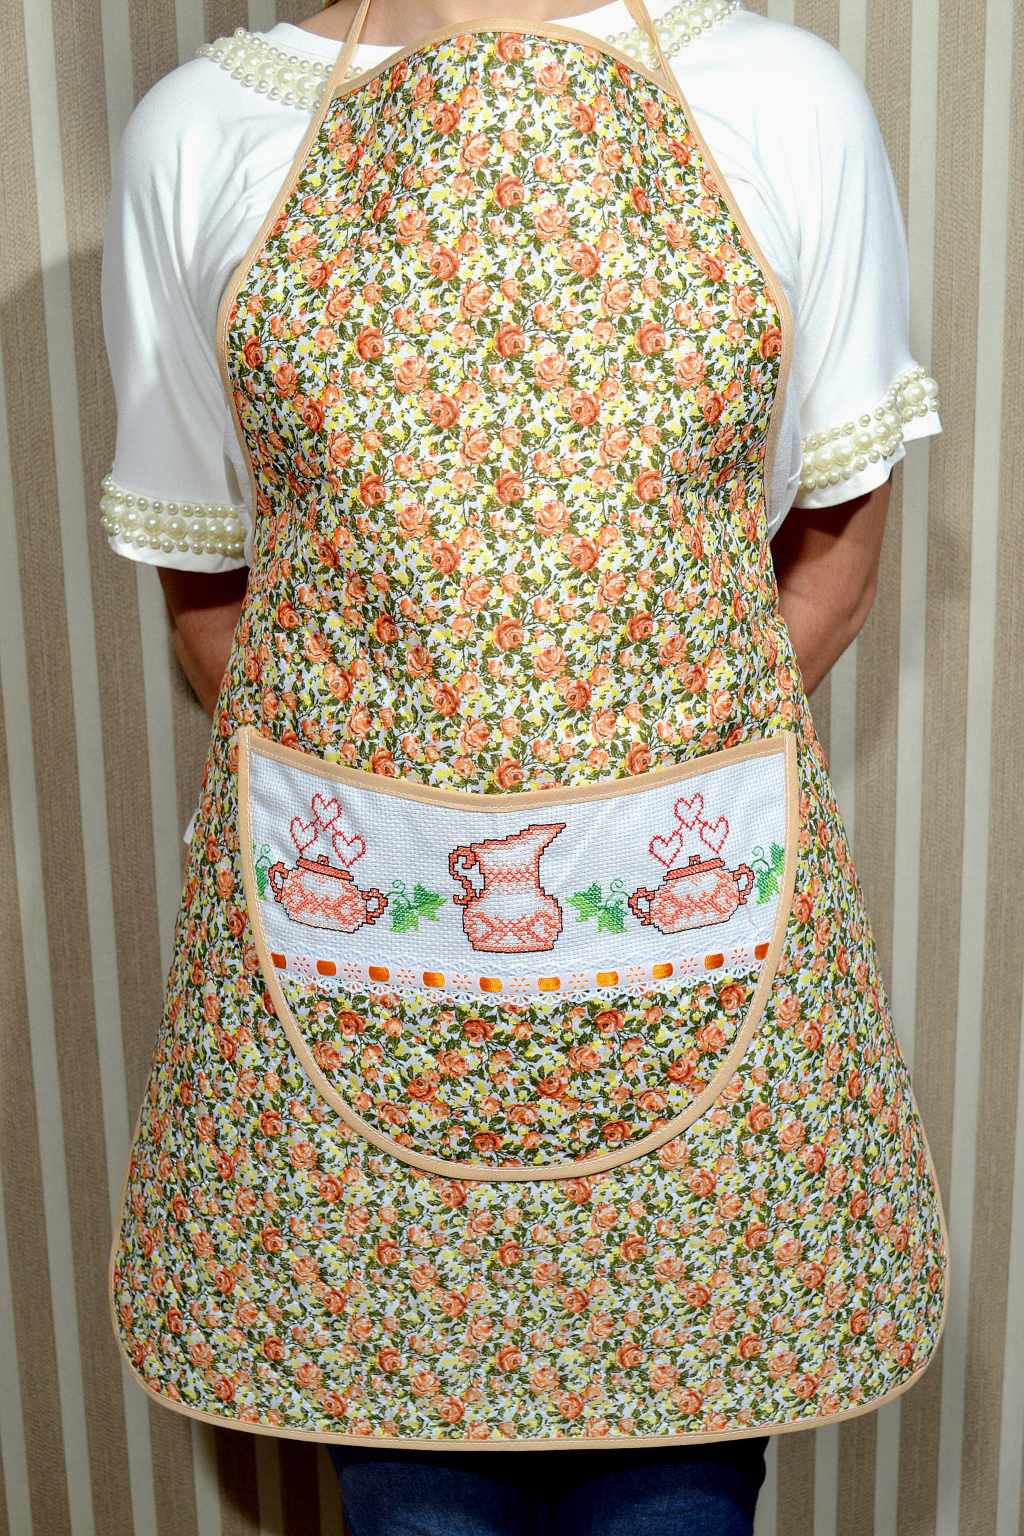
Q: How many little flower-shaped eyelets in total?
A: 9